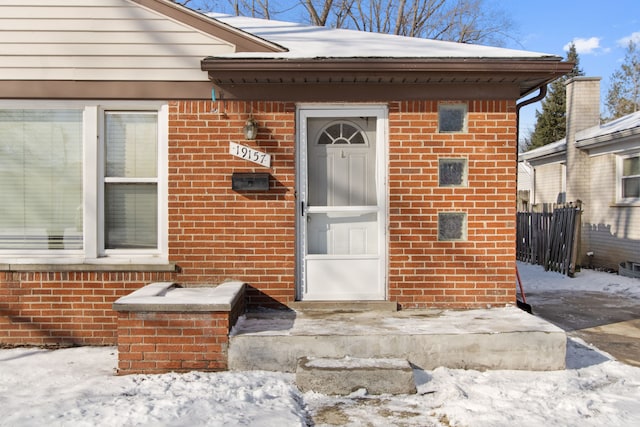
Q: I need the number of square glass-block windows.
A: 3